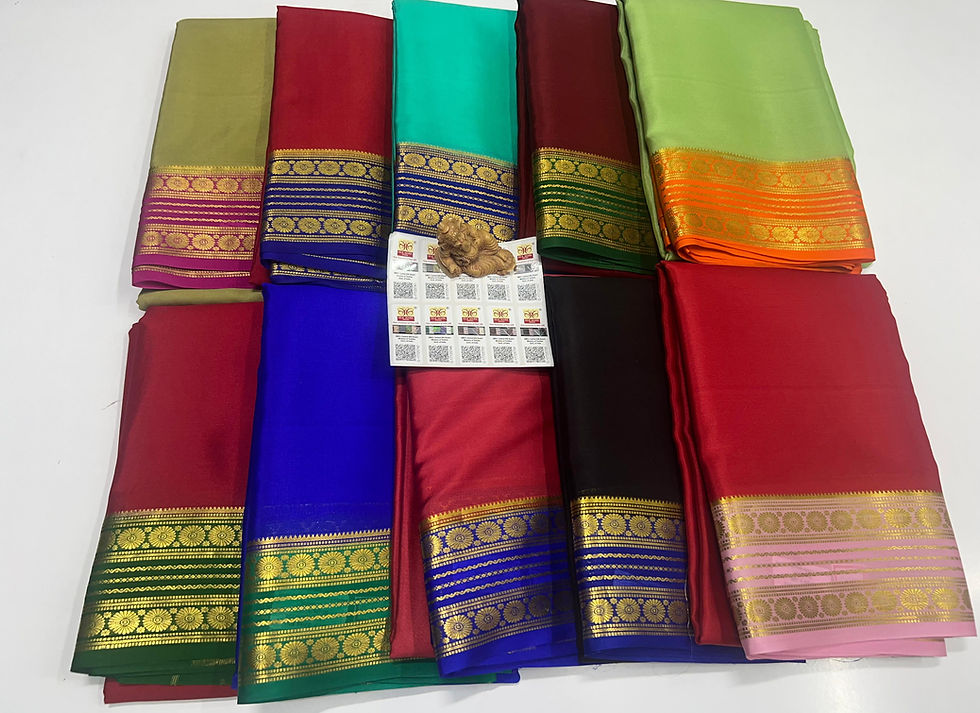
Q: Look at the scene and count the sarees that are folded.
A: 10